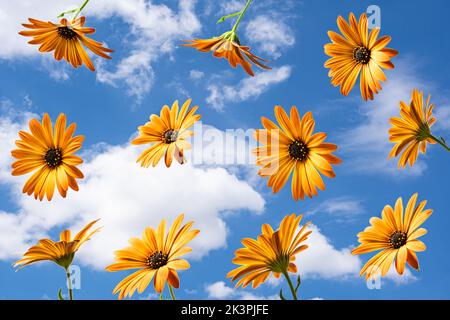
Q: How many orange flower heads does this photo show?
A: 11